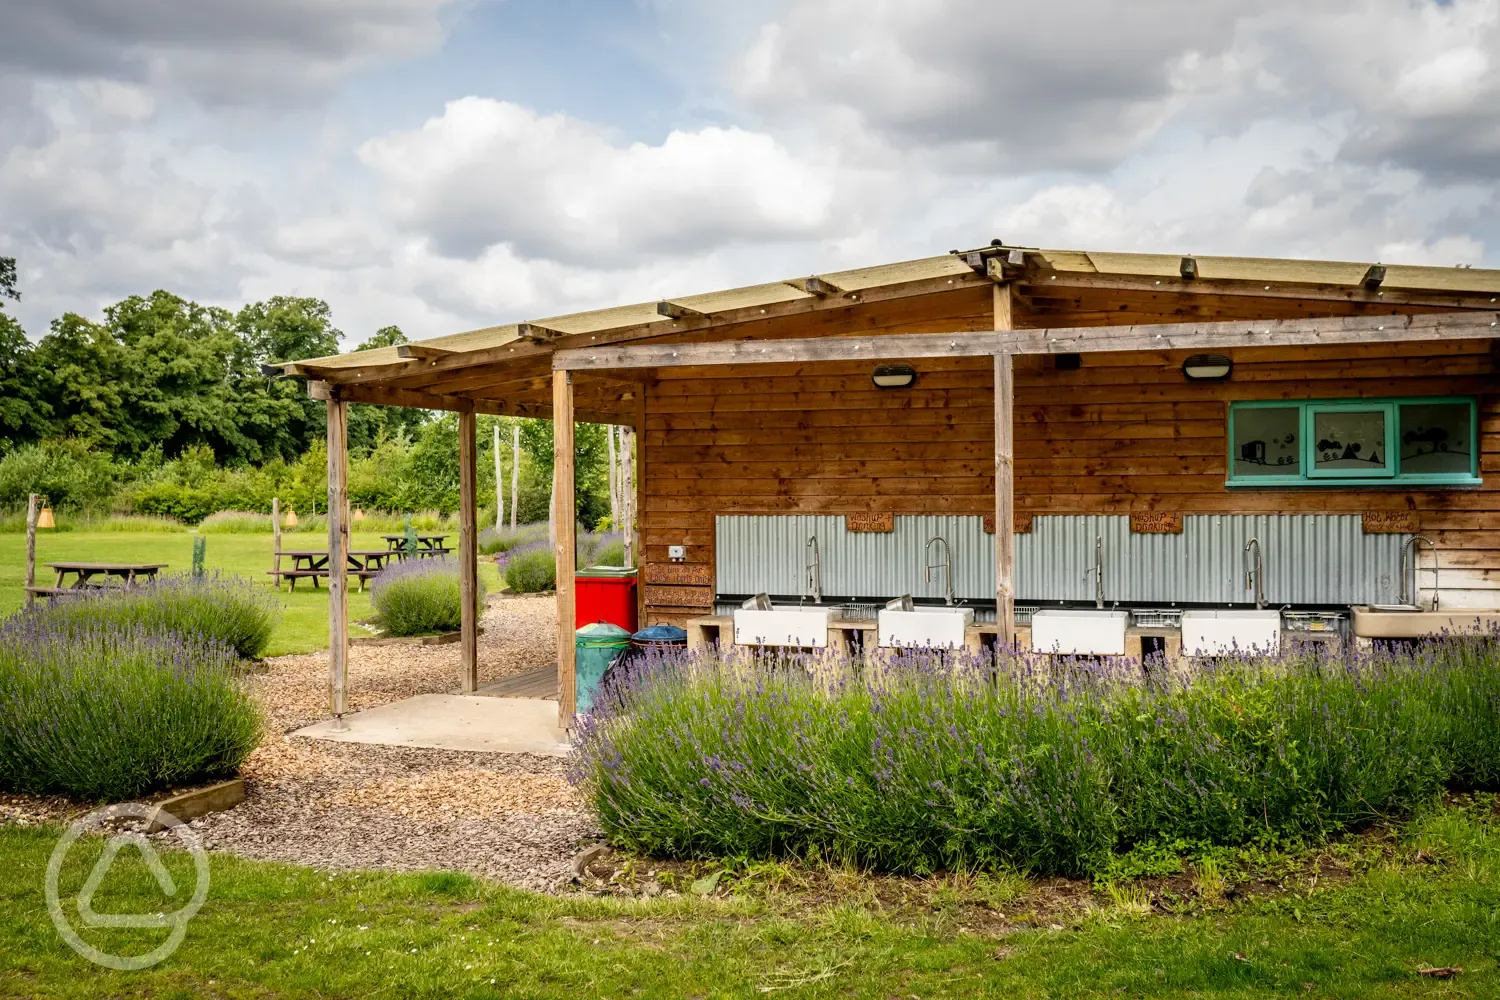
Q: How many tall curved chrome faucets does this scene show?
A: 5